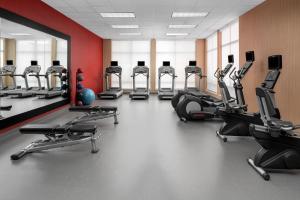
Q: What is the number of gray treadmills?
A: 4